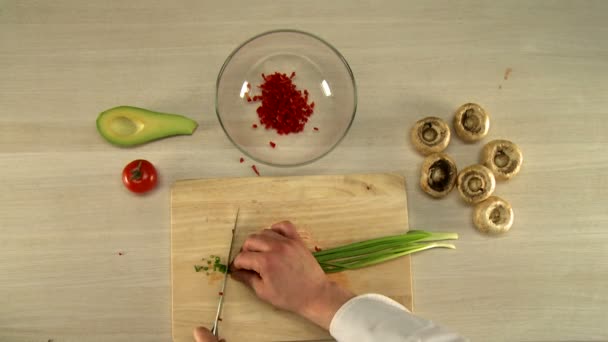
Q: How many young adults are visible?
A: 1